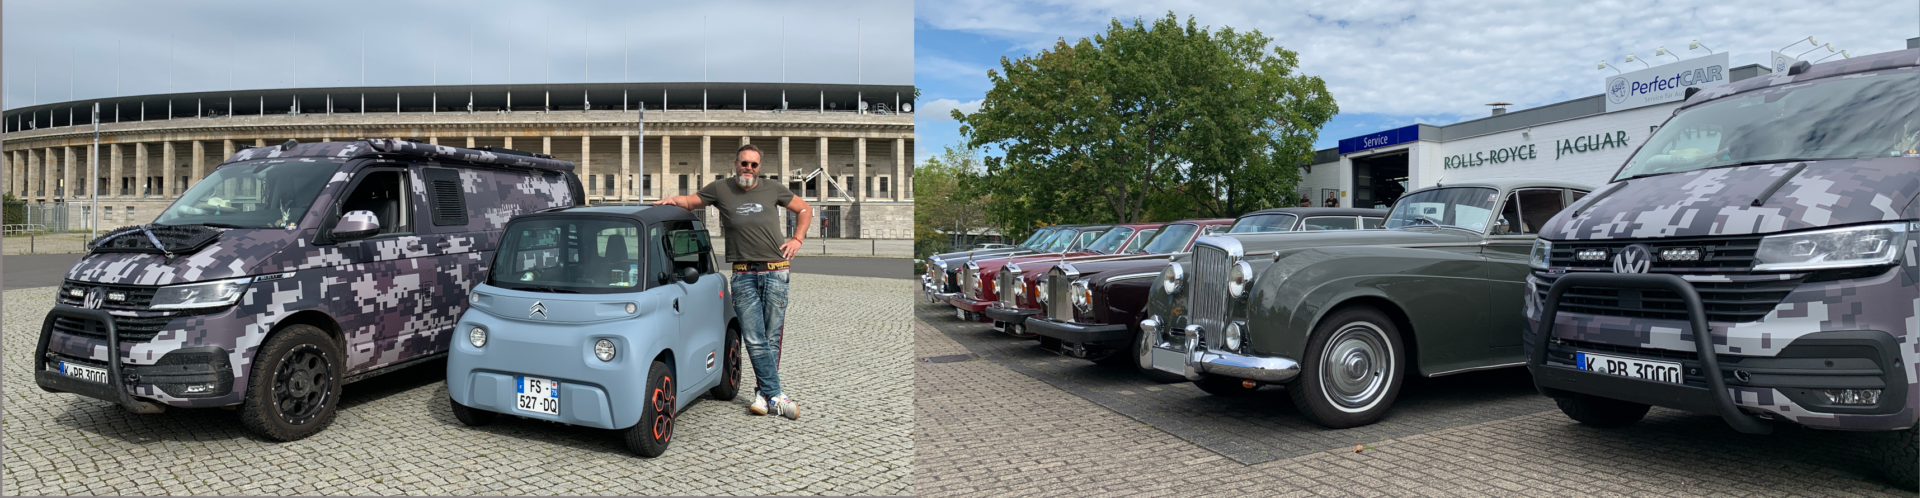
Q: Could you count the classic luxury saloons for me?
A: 6